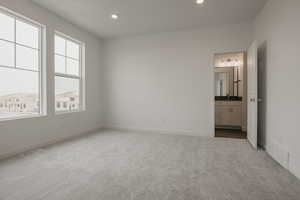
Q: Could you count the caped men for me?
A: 0